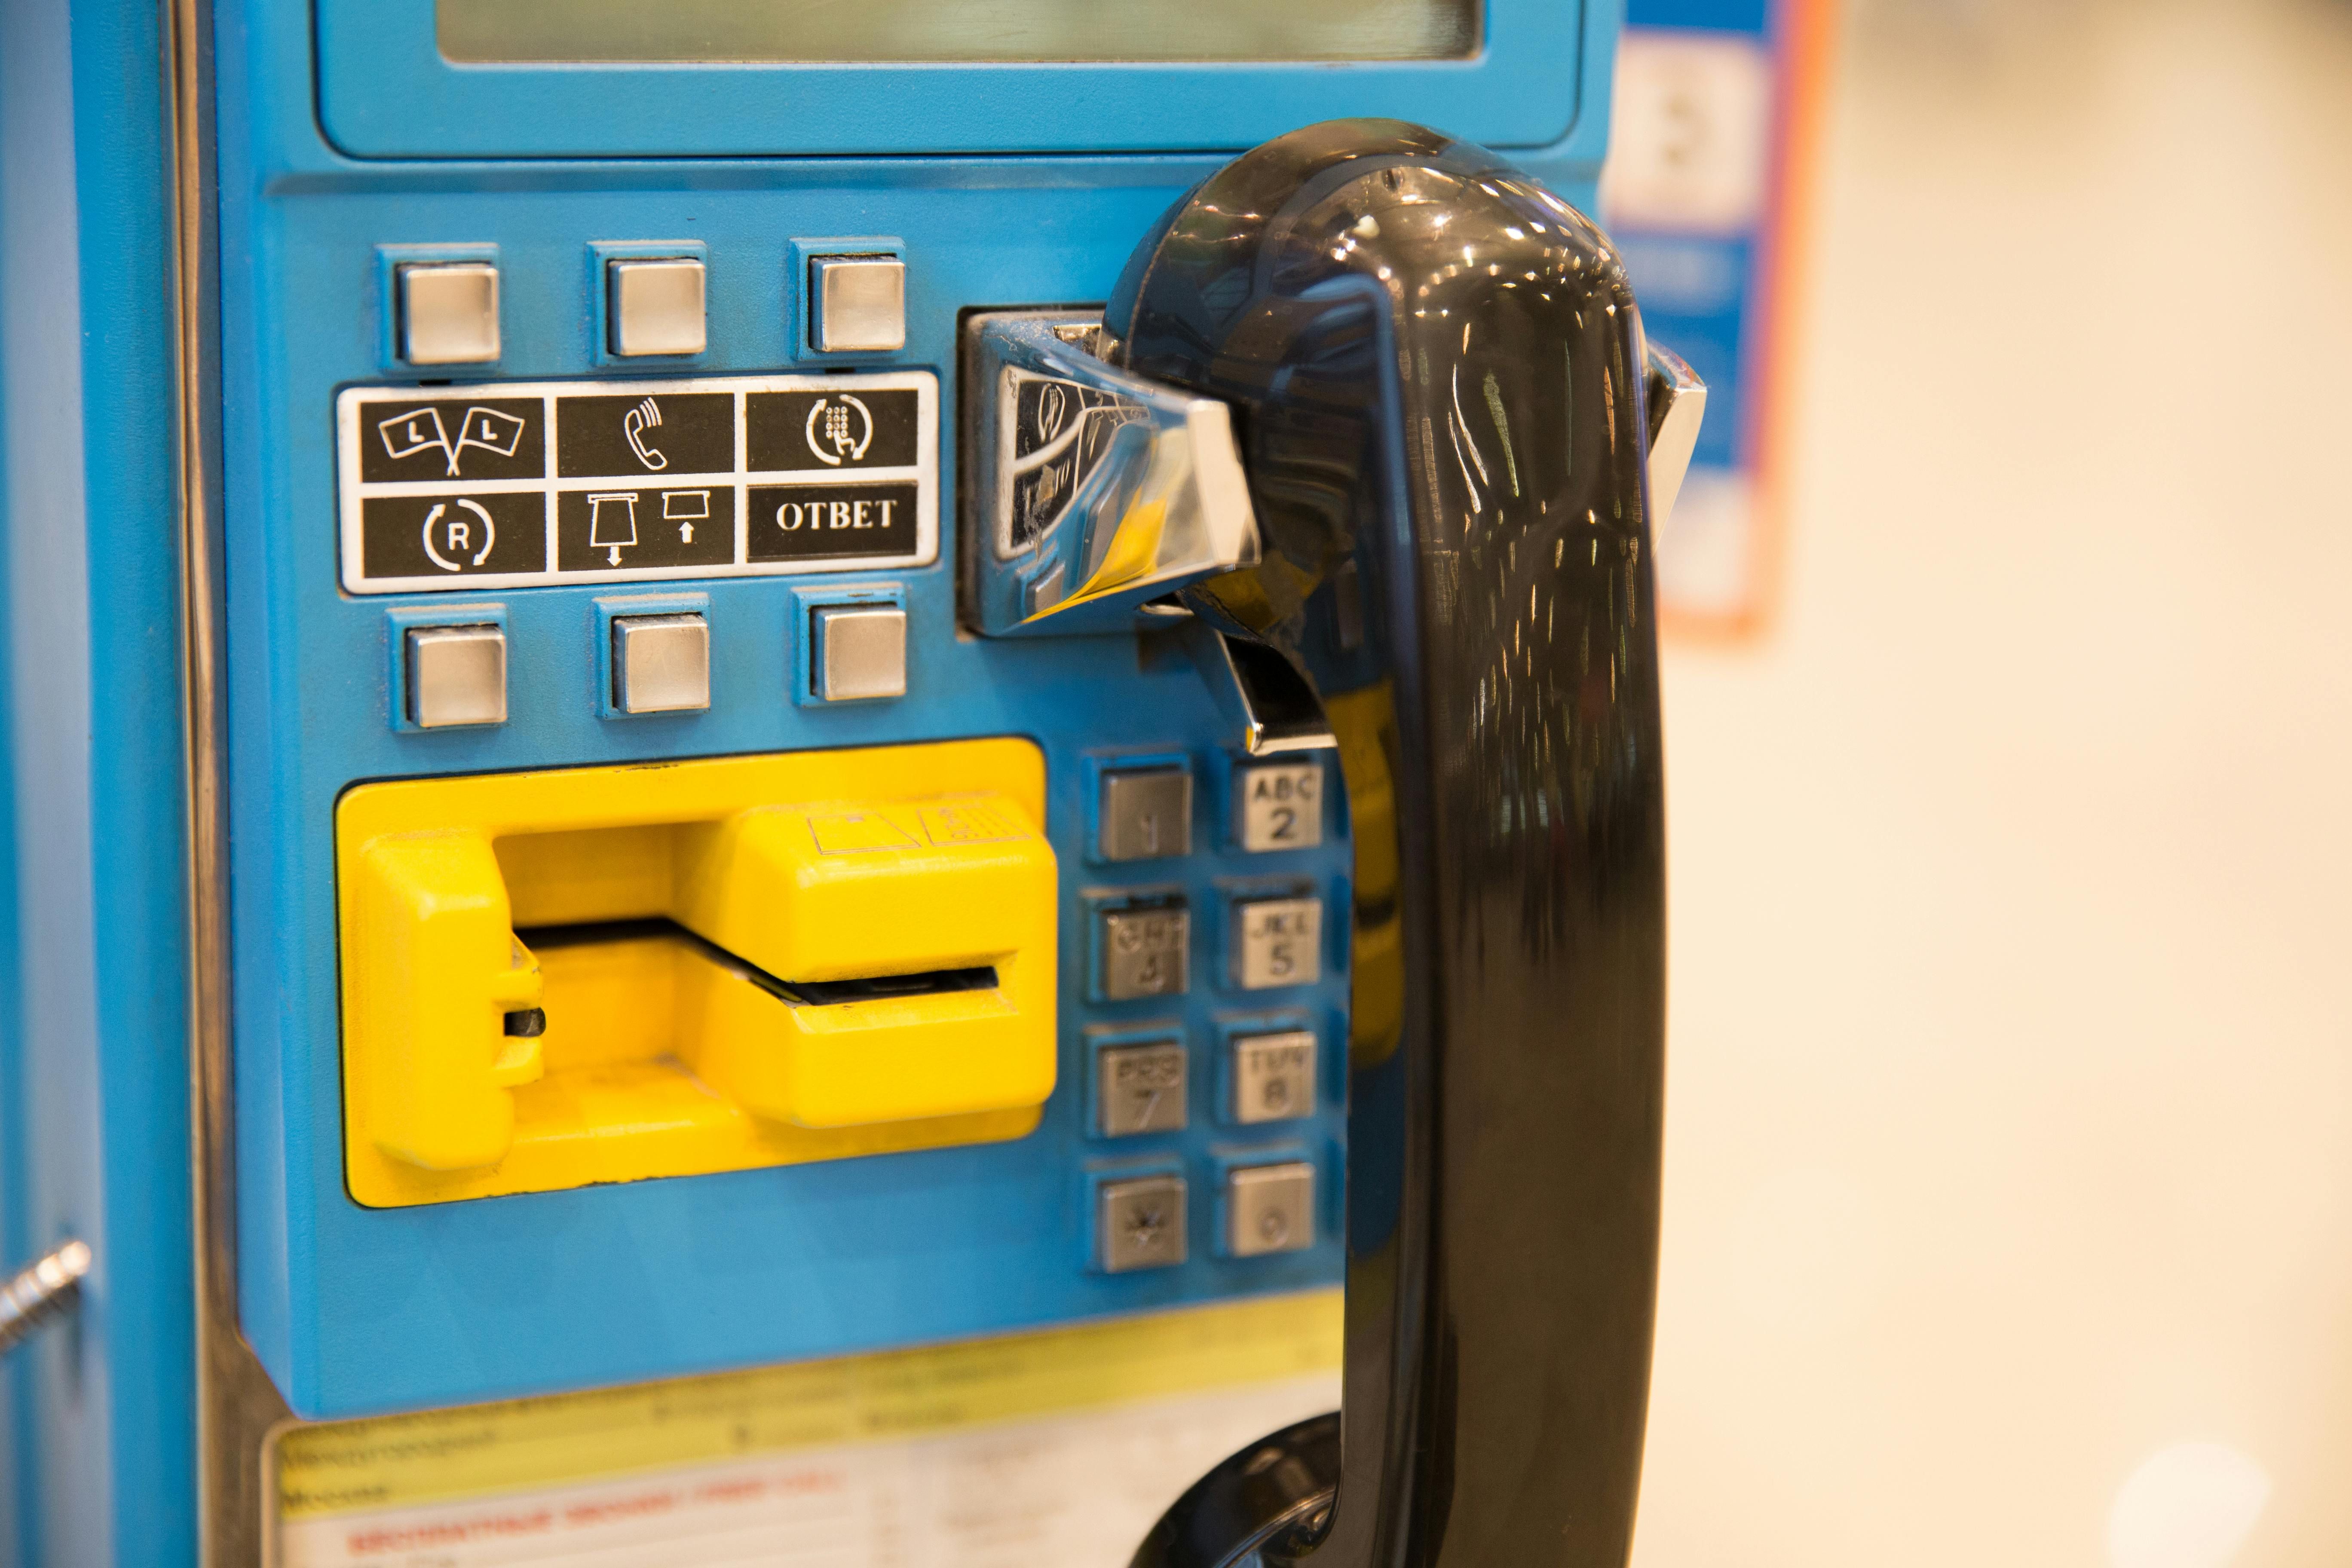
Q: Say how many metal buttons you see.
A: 14